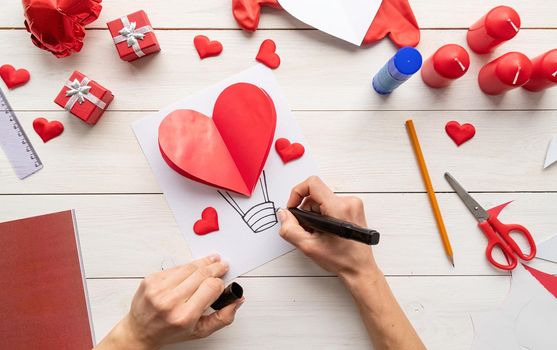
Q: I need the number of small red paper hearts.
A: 7